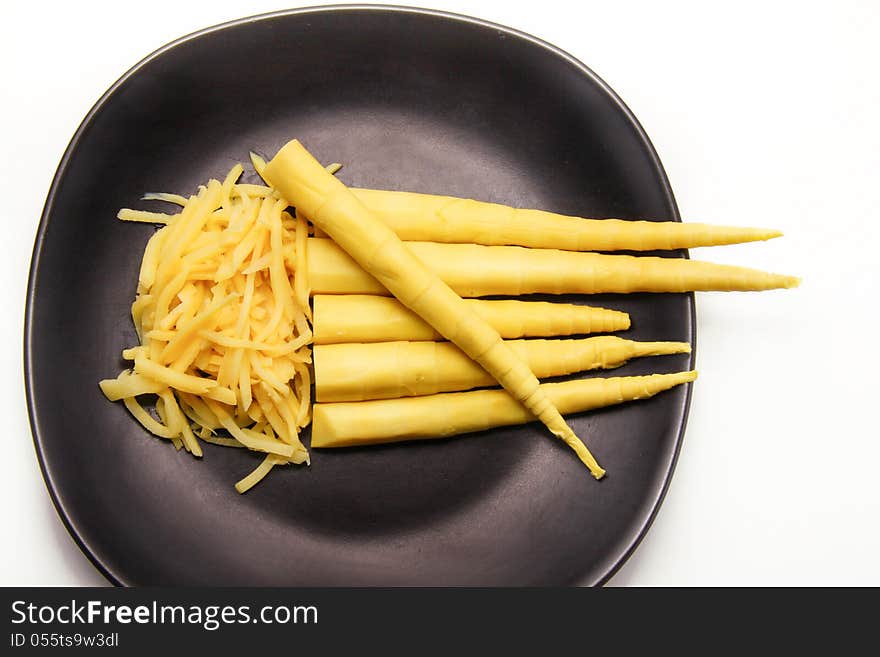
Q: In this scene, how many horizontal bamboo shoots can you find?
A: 5